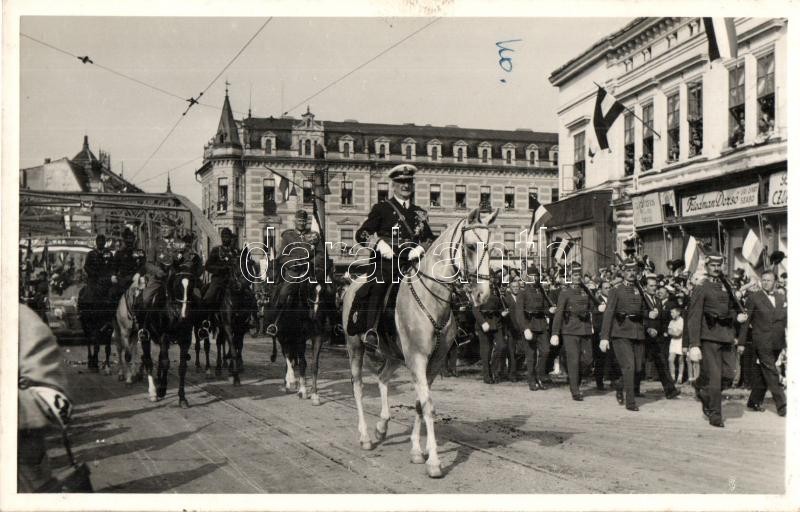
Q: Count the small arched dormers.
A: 10